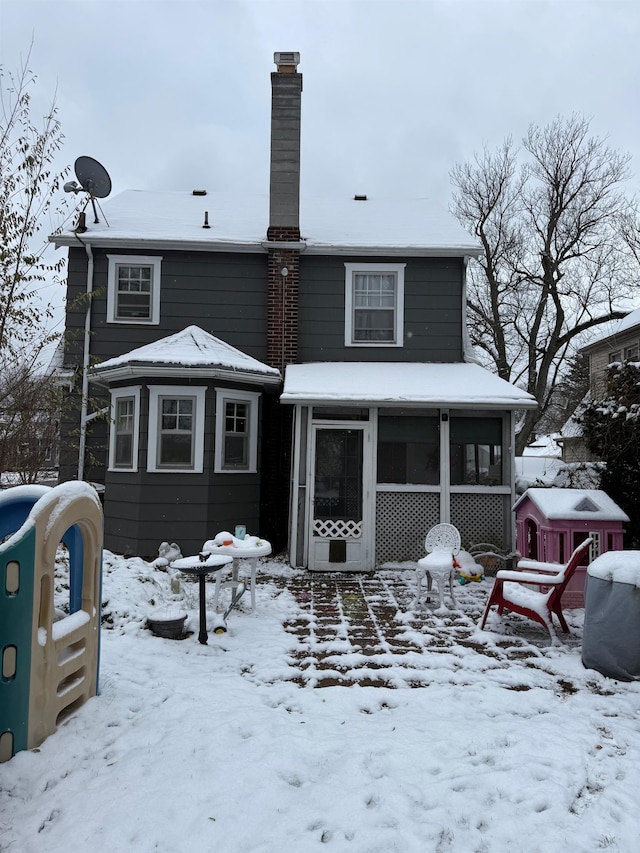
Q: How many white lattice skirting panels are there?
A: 2